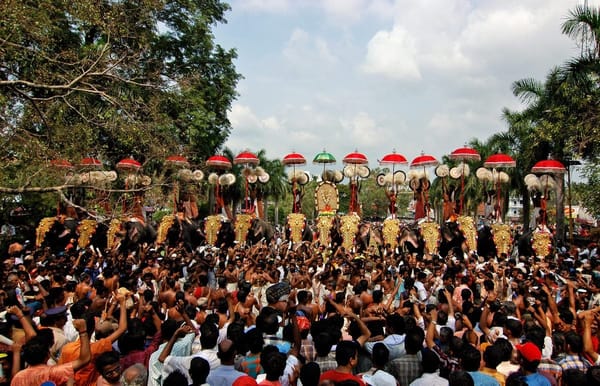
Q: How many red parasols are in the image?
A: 13